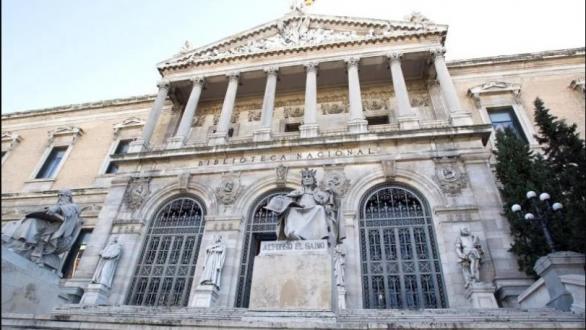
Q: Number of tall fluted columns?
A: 8